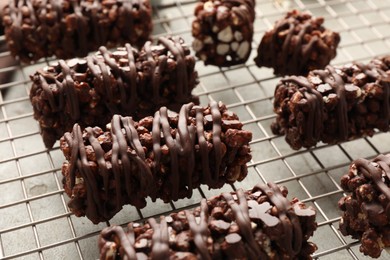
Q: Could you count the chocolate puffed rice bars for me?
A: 8